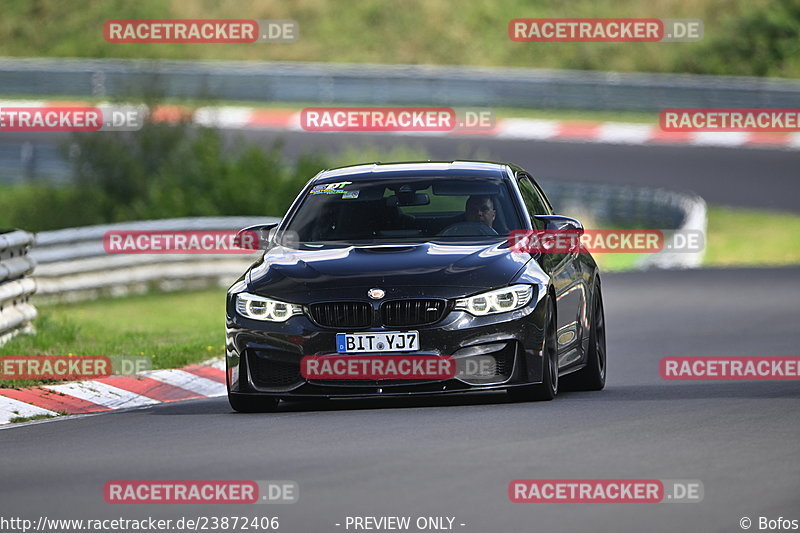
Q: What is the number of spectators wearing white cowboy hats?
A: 0